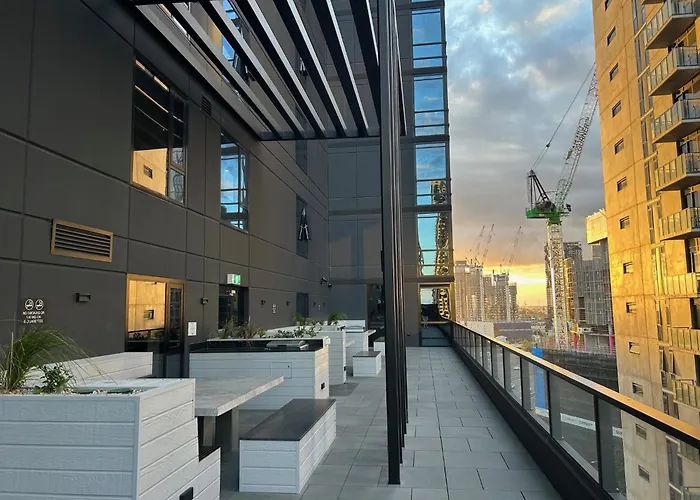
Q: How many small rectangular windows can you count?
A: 13